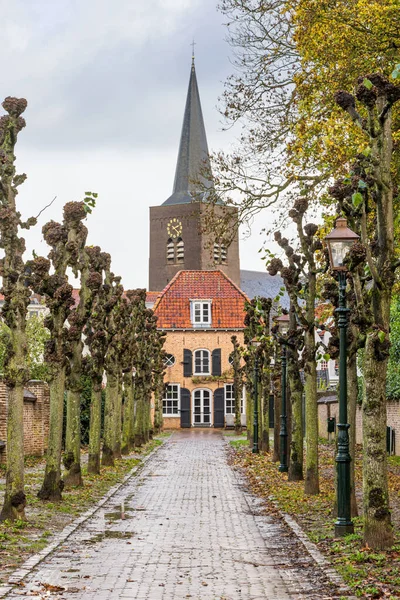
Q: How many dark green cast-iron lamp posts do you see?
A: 3